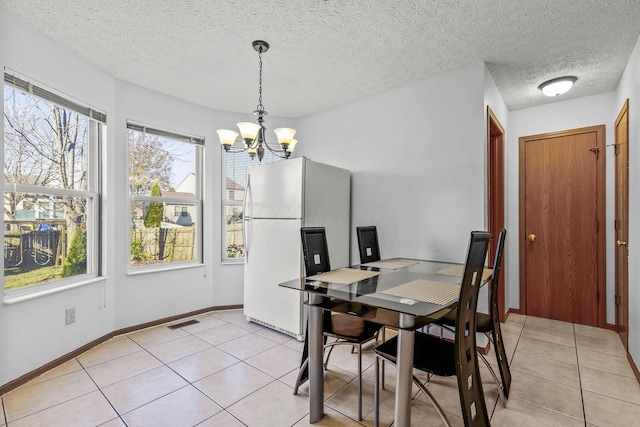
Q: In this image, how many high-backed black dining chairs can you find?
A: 4